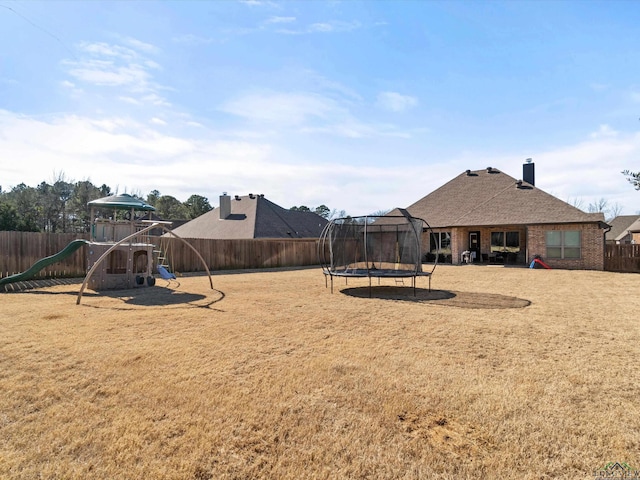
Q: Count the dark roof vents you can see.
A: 6